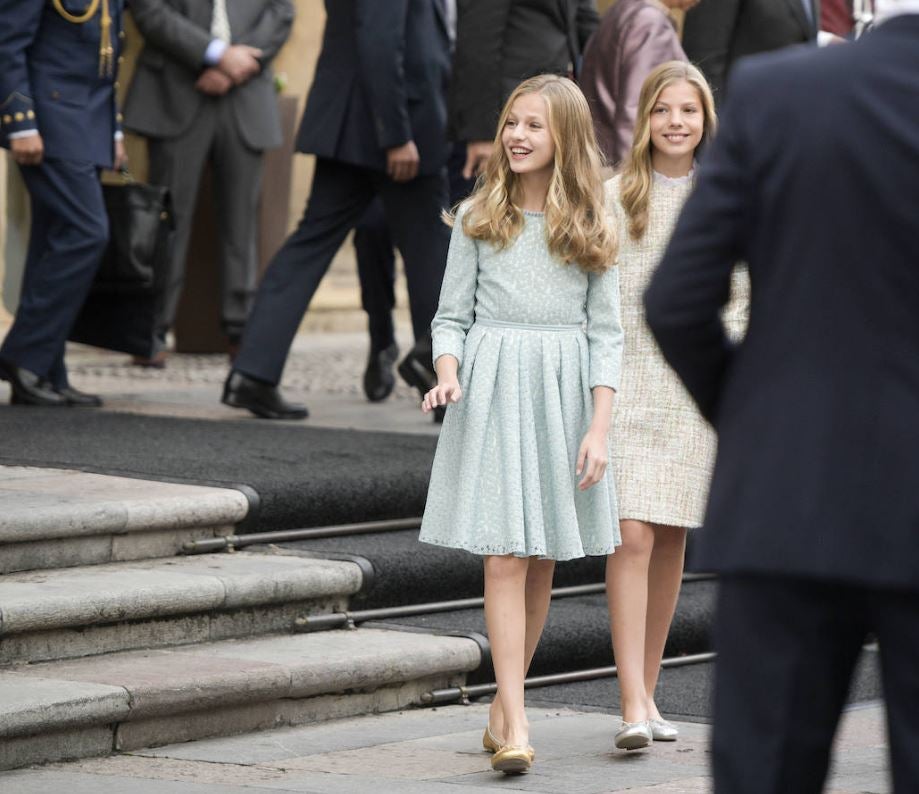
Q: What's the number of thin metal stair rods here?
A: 3